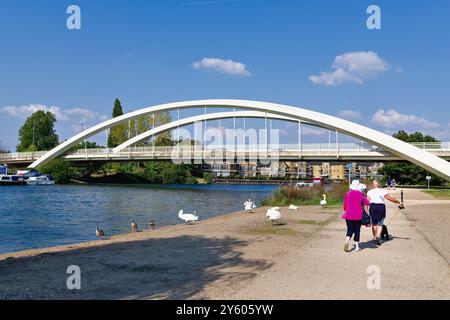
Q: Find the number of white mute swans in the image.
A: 5